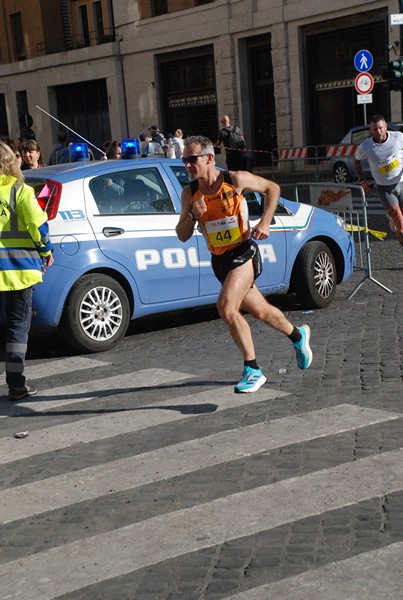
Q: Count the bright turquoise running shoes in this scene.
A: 2